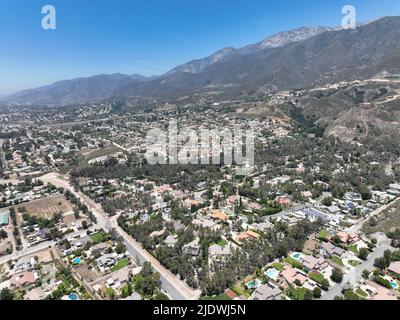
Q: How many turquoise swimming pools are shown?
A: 6